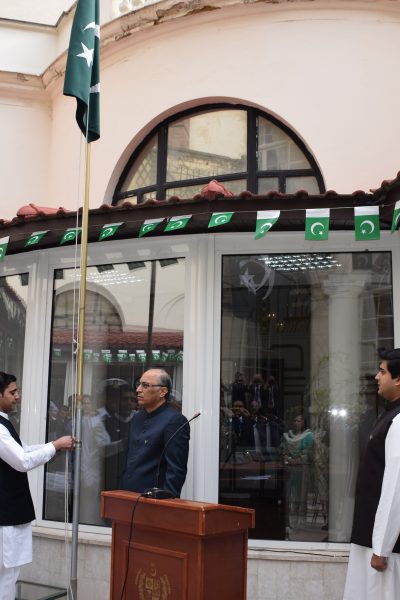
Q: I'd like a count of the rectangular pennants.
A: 11